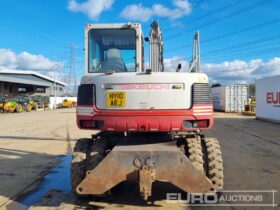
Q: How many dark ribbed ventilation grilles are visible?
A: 2